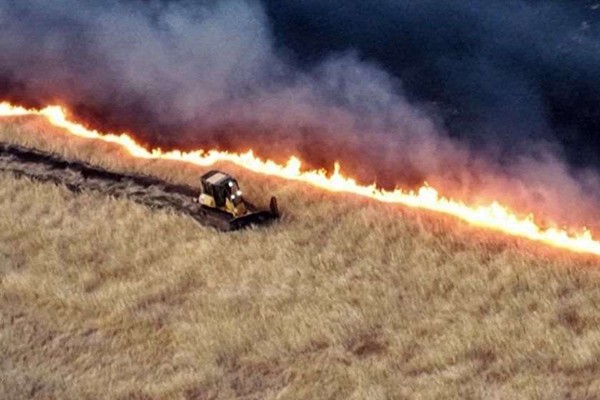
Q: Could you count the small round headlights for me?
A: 3